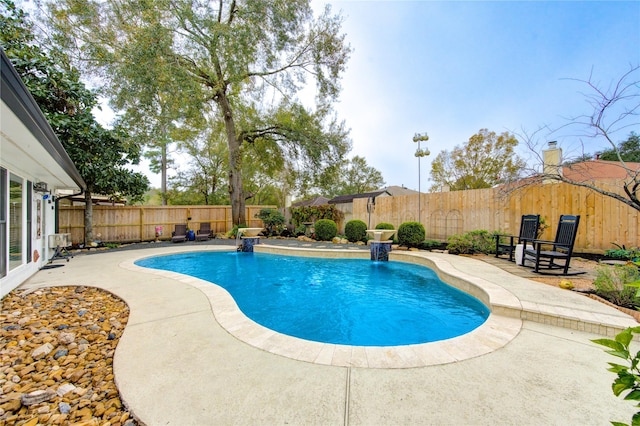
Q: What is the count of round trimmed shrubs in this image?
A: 4